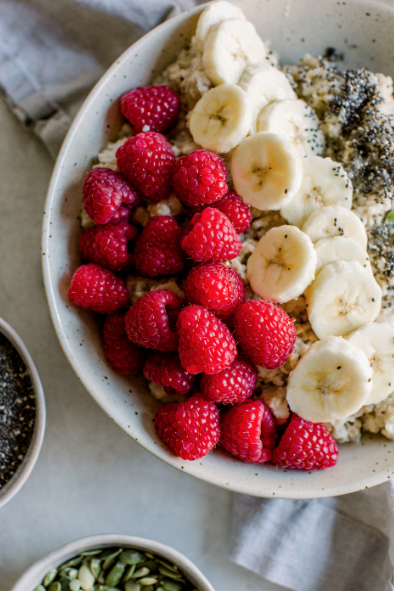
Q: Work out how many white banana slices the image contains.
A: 13